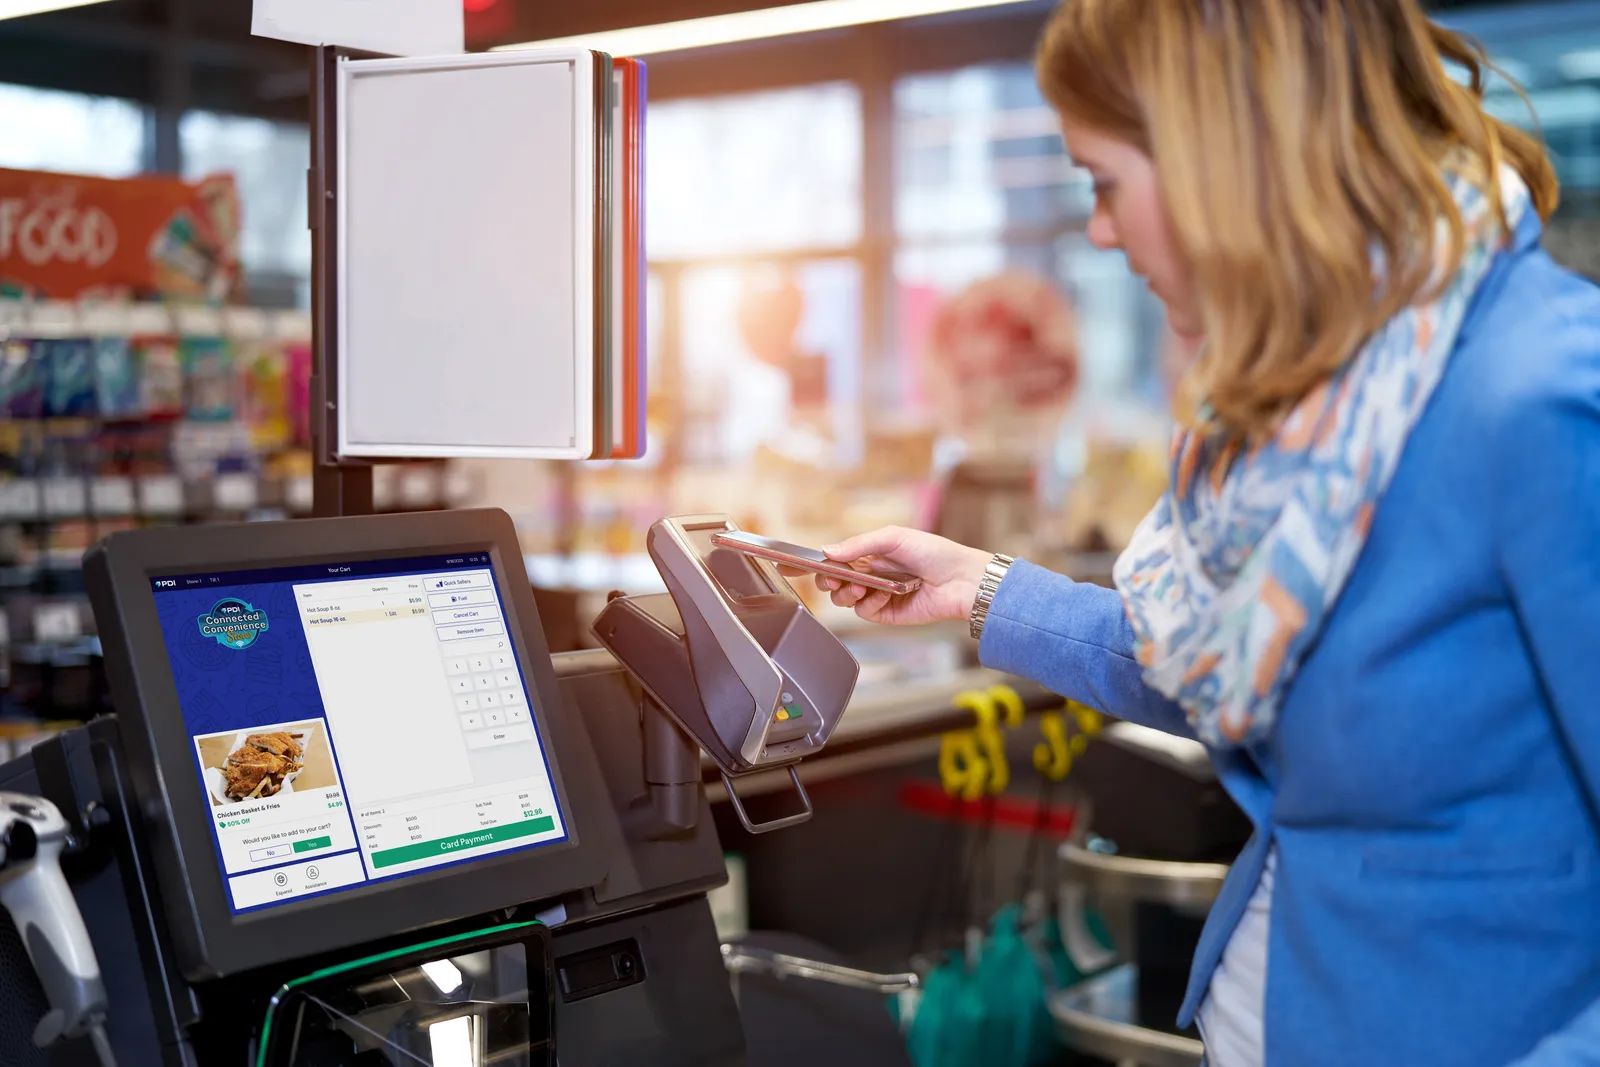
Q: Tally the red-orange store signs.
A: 1